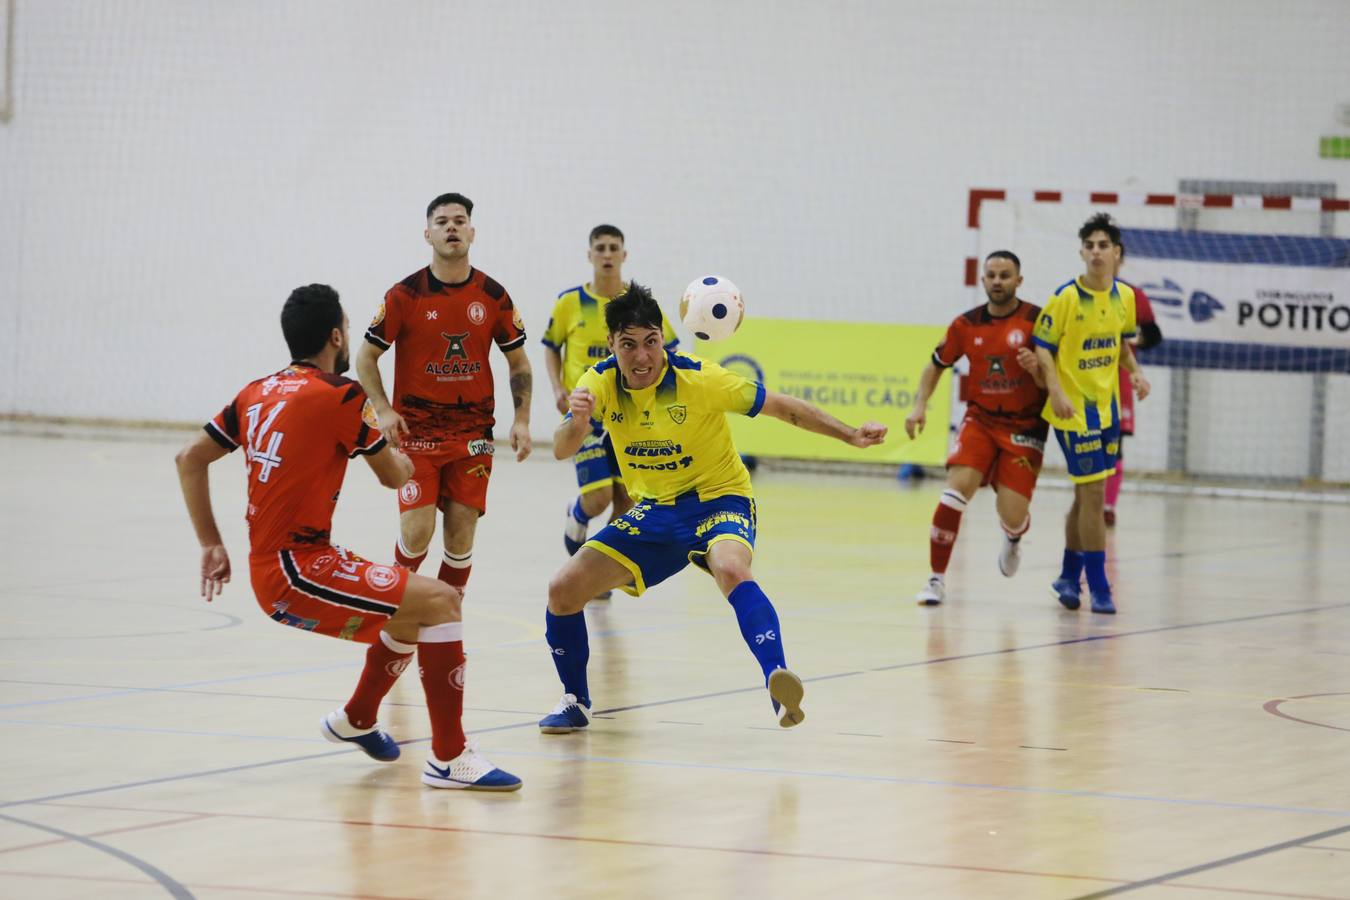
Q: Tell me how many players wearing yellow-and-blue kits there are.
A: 3